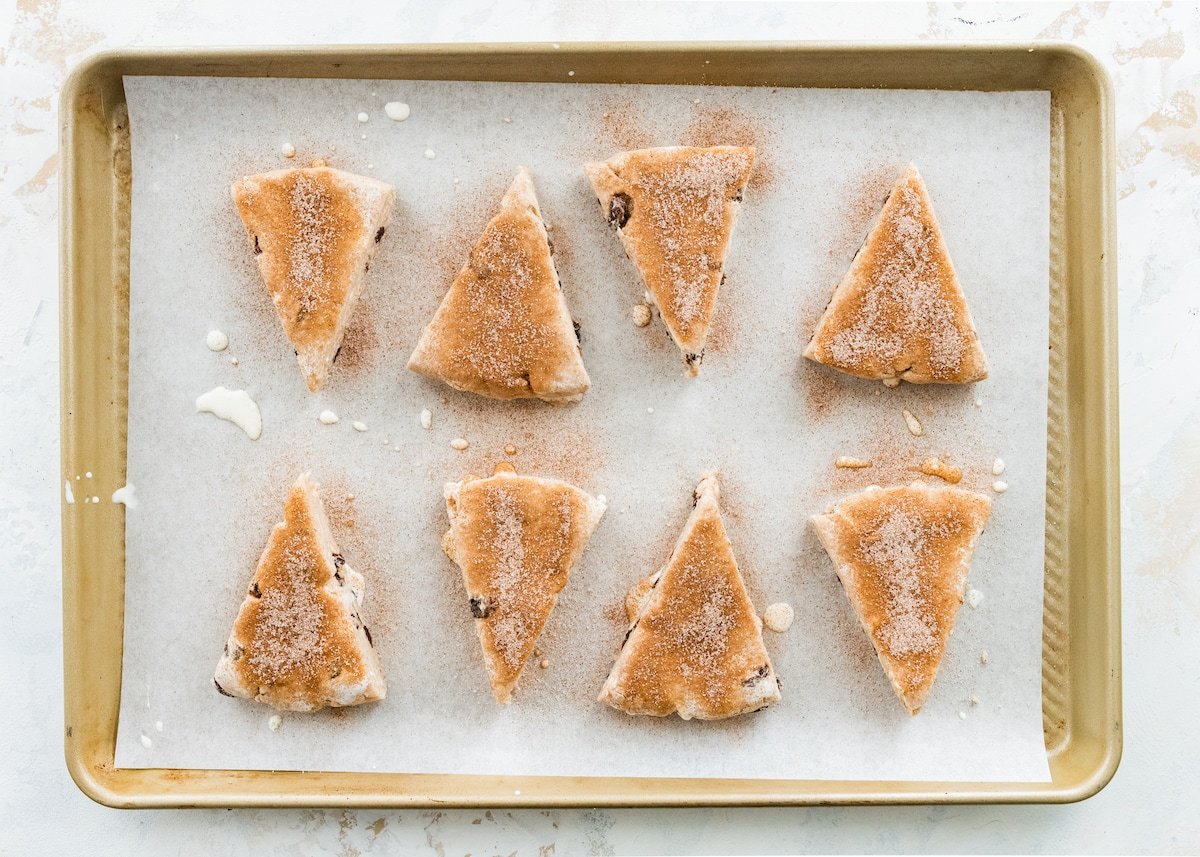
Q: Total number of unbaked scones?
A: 8